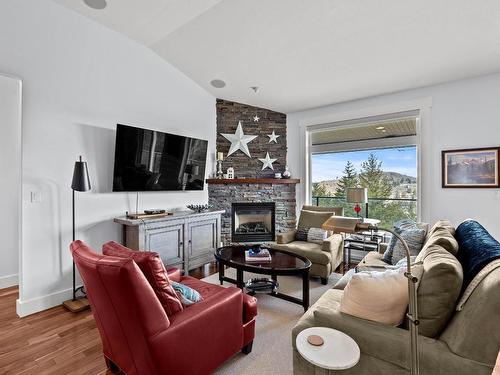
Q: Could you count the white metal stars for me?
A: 4